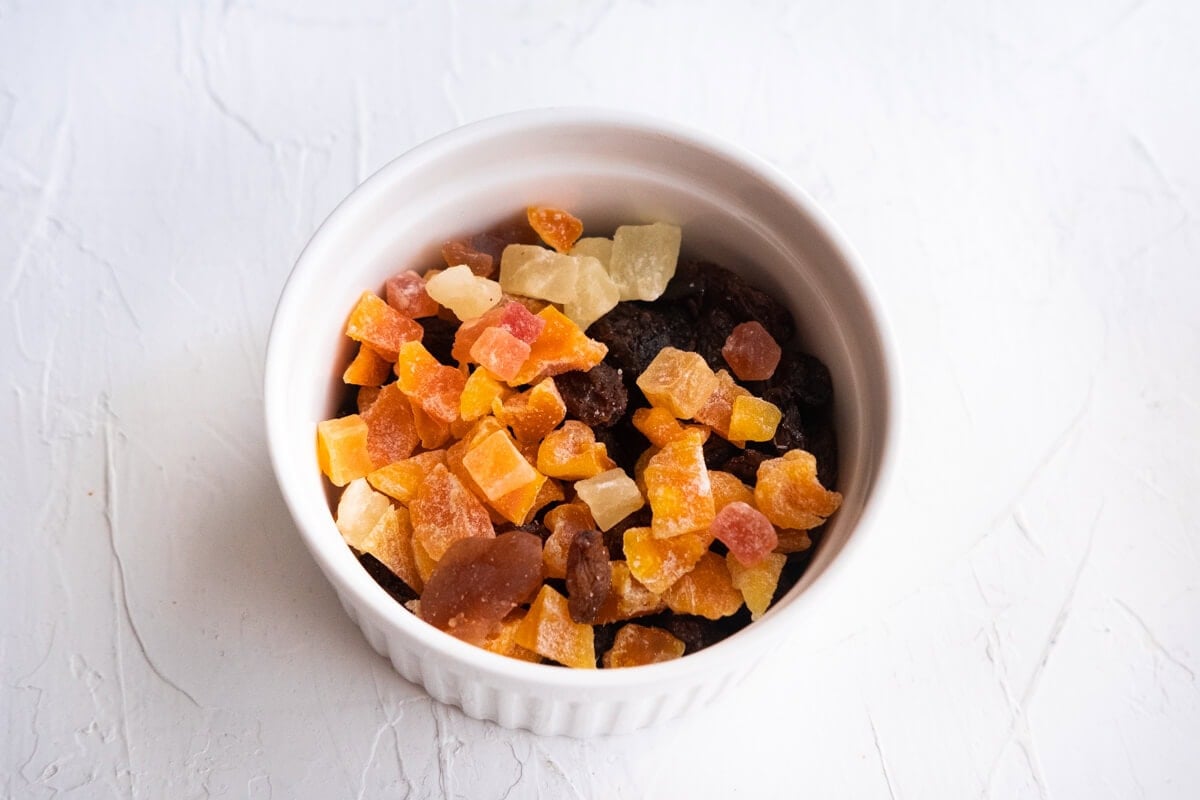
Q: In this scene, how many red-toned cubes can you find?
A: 5